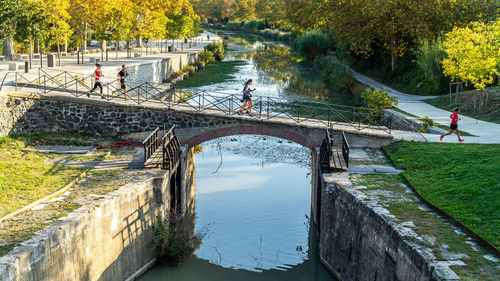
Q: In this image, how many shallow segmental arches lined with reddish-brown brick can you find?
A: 1